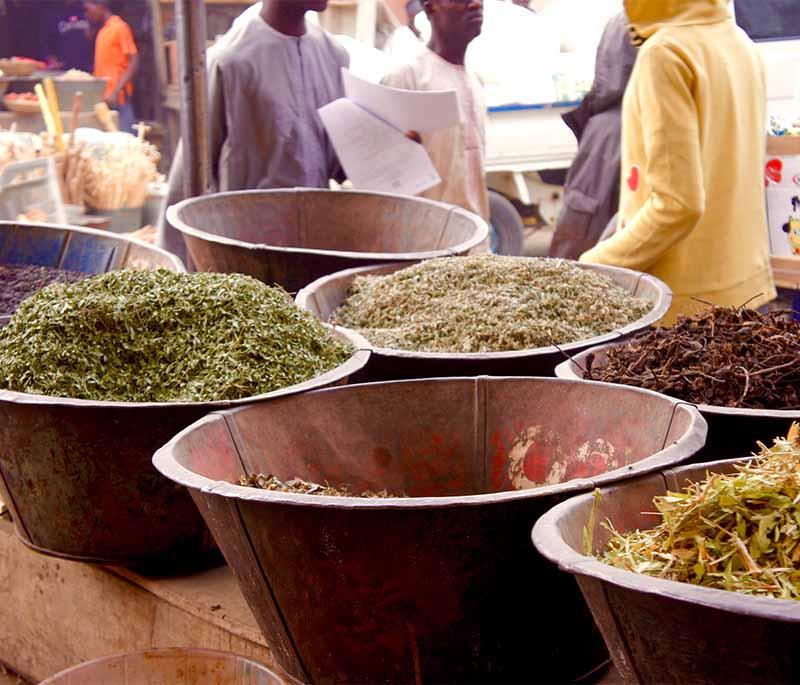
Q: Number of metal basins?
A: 8